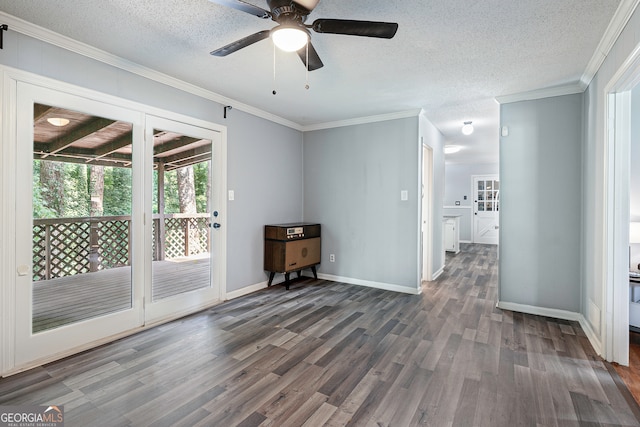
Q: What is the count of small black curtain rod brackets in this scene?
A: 2